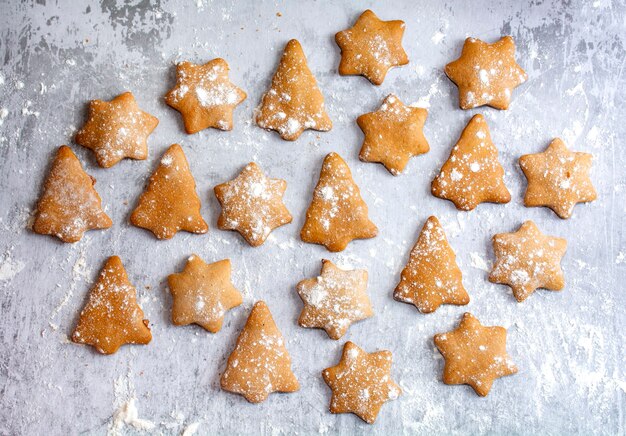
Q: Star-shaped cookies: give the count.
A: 12